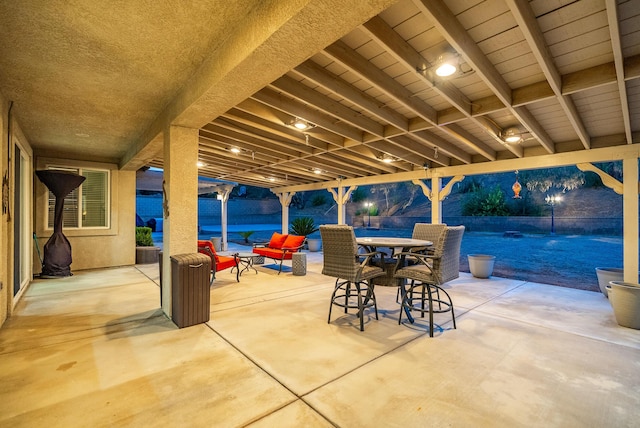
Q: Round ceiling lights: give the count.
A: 8